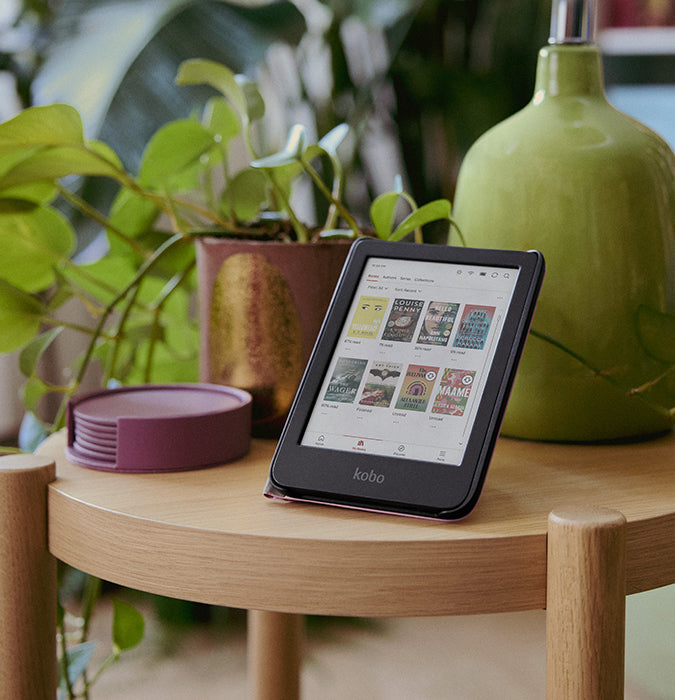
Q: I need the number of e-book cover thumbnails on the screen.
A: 8